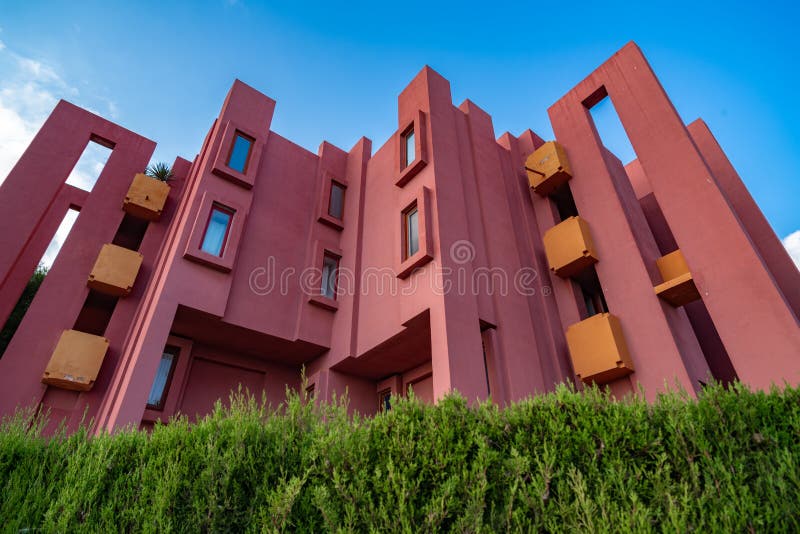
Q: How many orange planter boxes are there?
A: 7